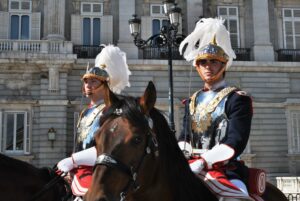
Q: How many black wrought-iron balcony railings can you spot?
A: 4